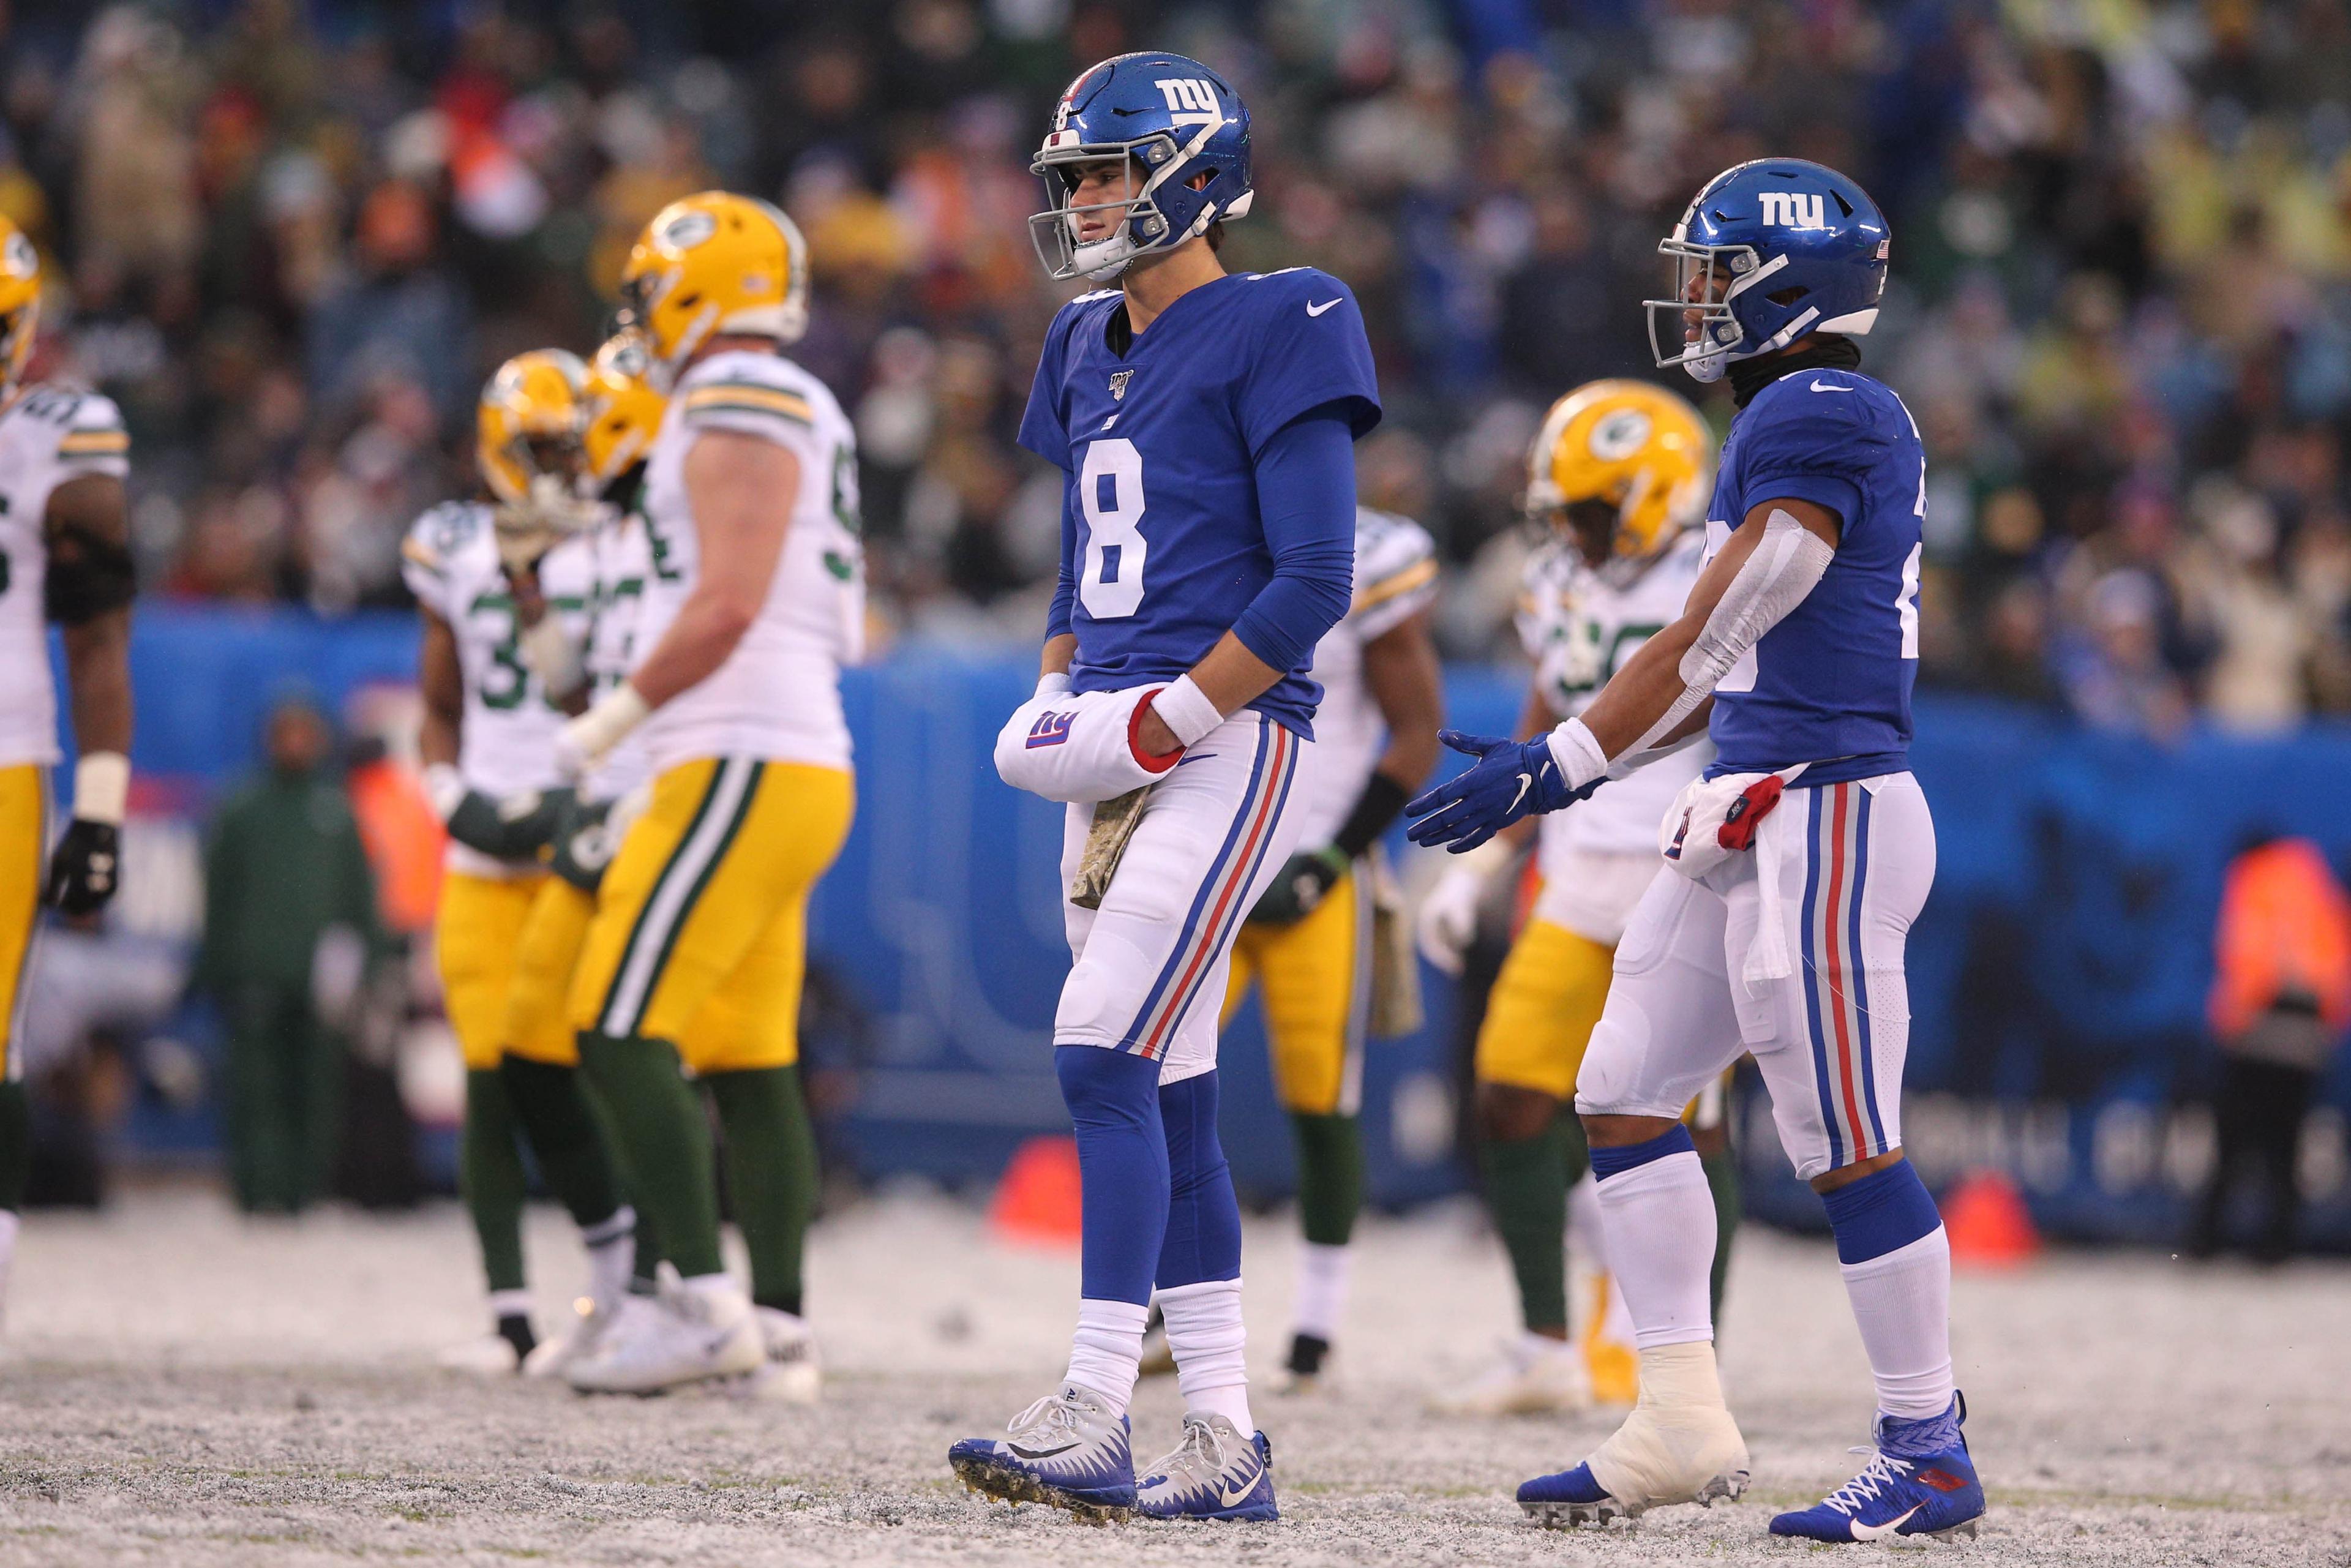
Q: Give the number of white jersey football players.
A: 6